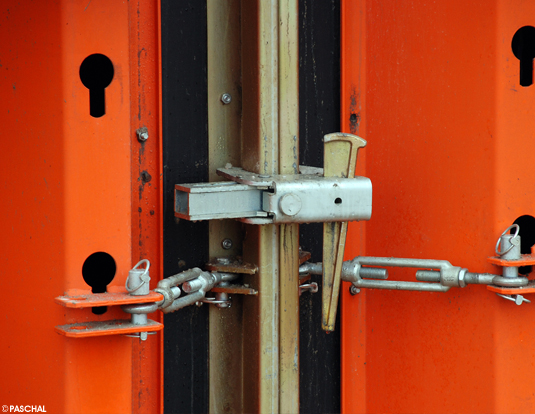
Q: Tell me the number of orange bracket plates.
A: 4